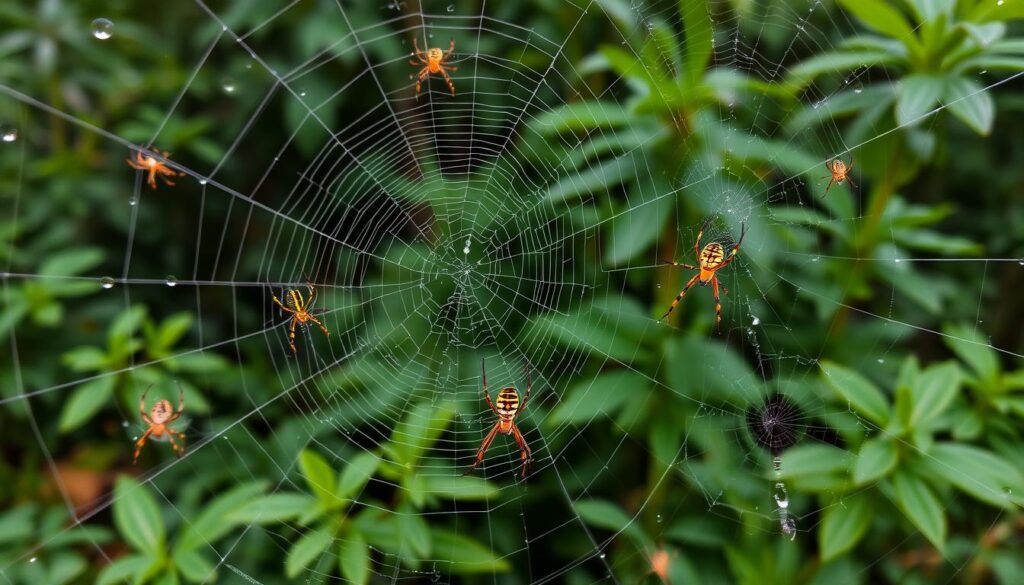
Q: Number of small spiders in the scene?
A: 5